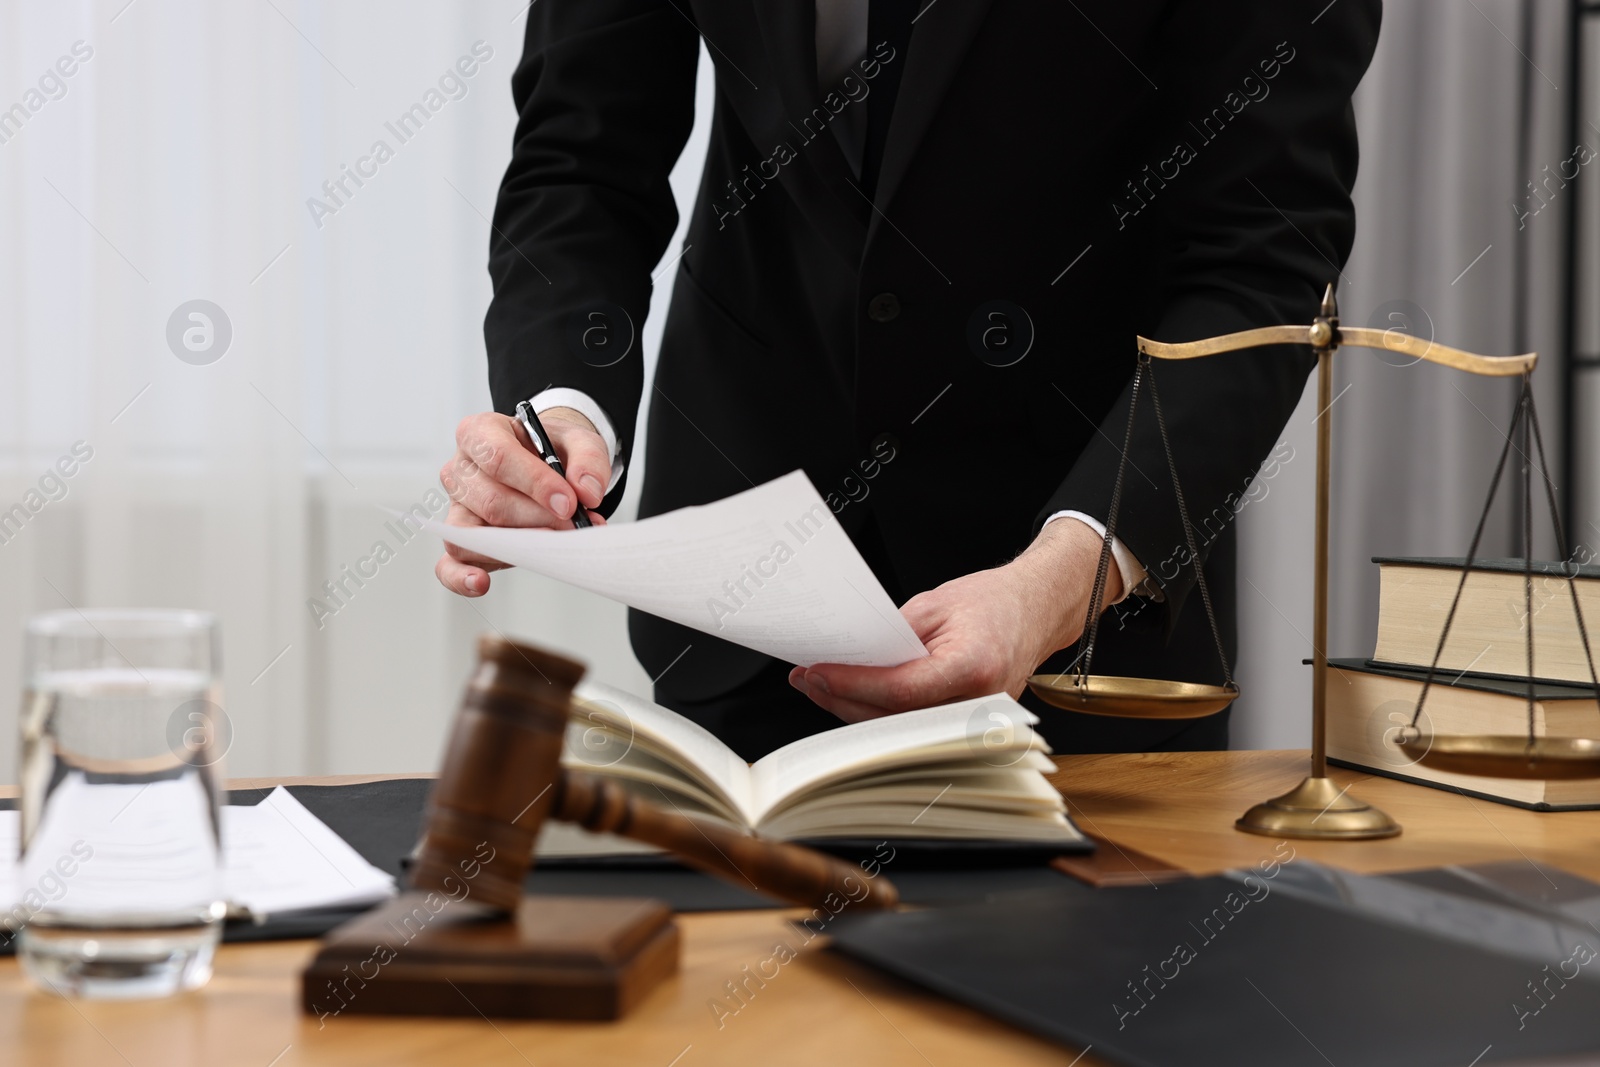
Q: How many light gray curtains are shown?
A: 1